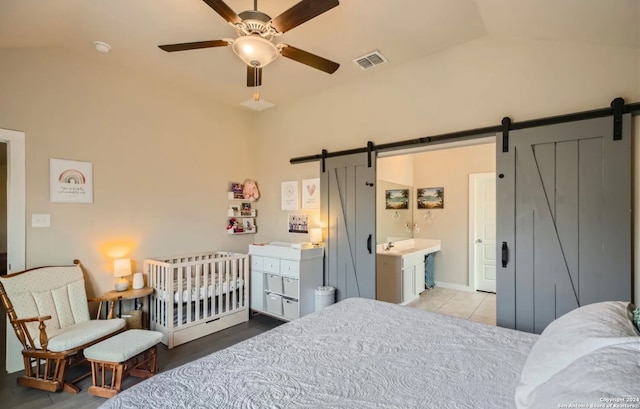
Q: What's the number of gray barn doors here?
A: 2